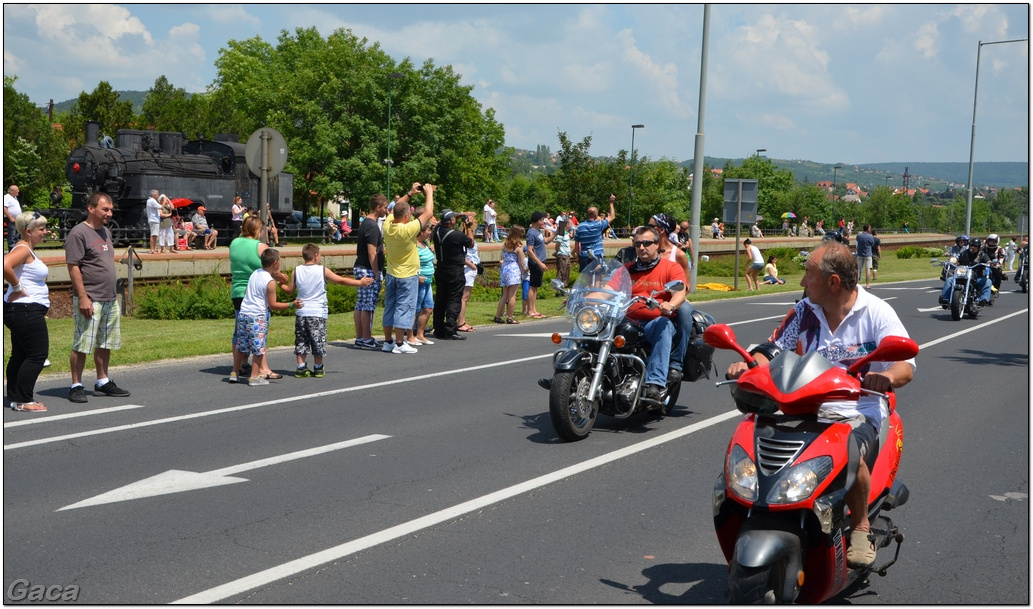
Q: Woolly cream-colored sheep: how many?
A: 0